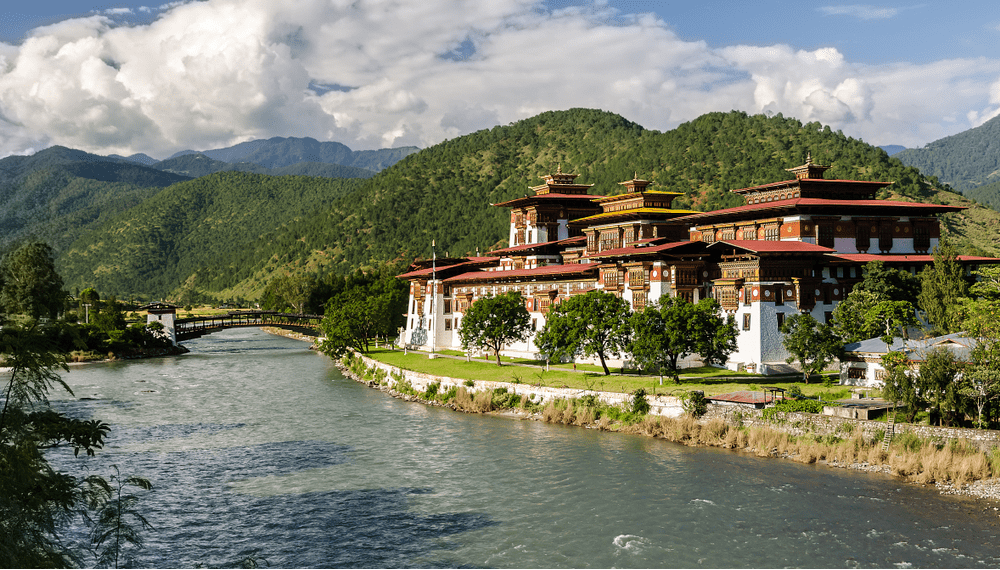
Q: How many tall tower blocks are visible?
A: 3